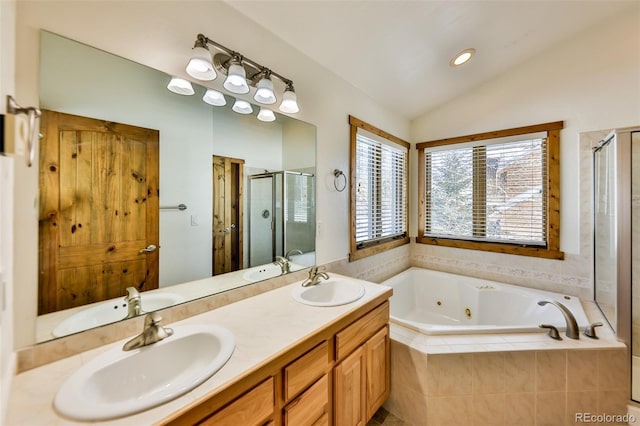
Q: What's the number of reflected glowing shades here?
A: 4